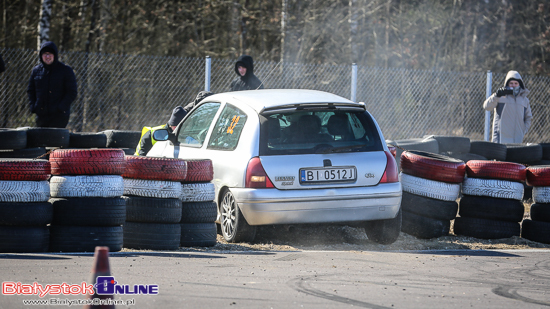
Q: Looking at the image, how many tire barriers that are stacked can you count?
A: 7